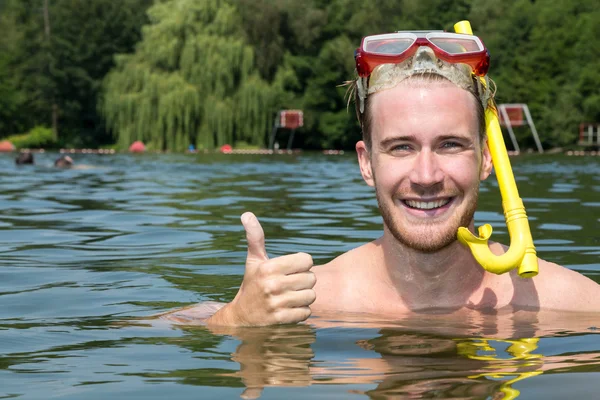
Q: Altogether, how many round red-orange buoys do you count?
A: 3